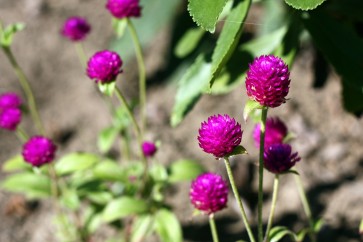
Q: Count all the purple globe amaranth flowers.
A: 12